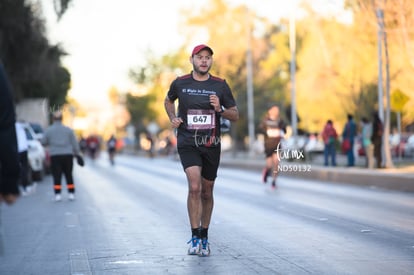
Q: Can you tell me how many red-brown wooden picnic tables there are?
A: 0